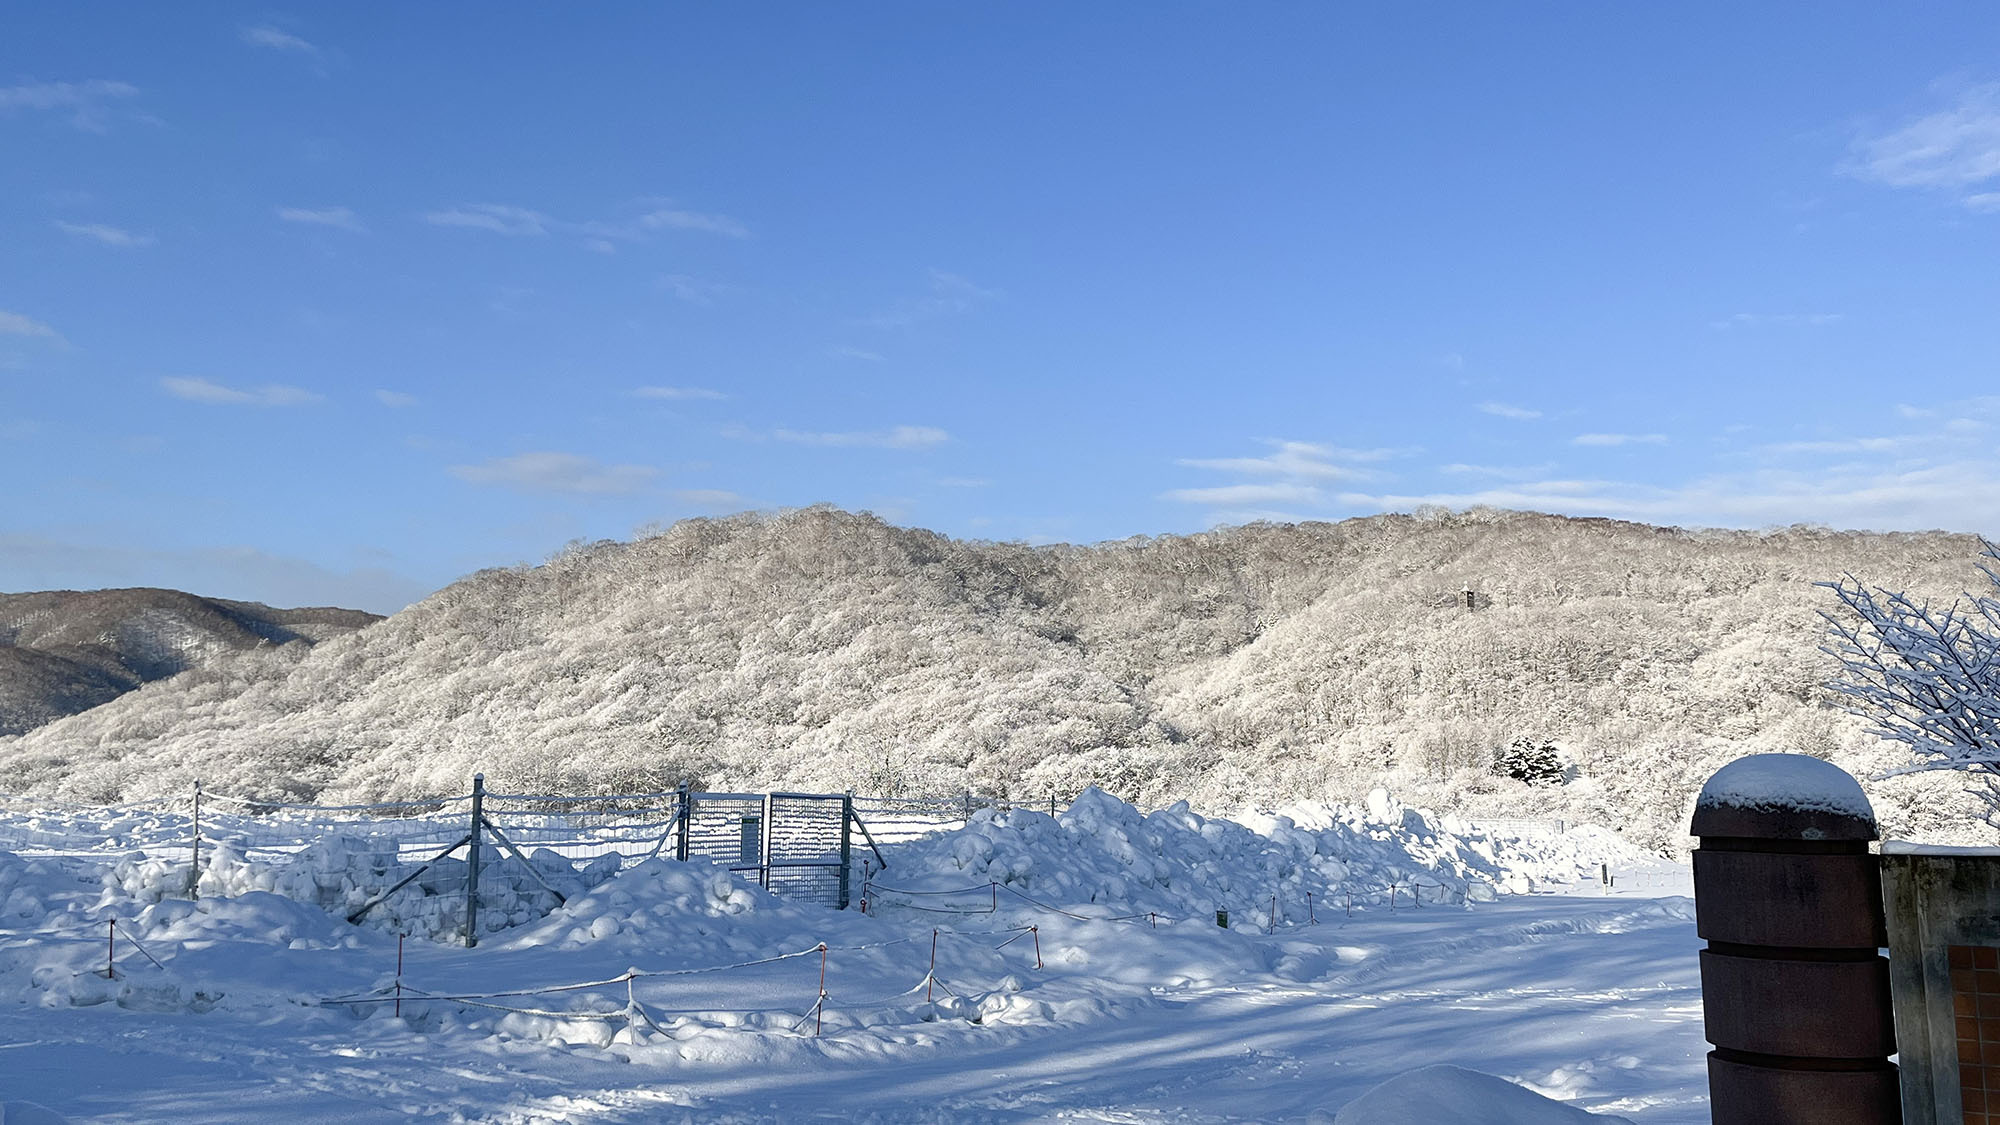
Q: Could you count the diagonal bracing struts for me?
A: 4